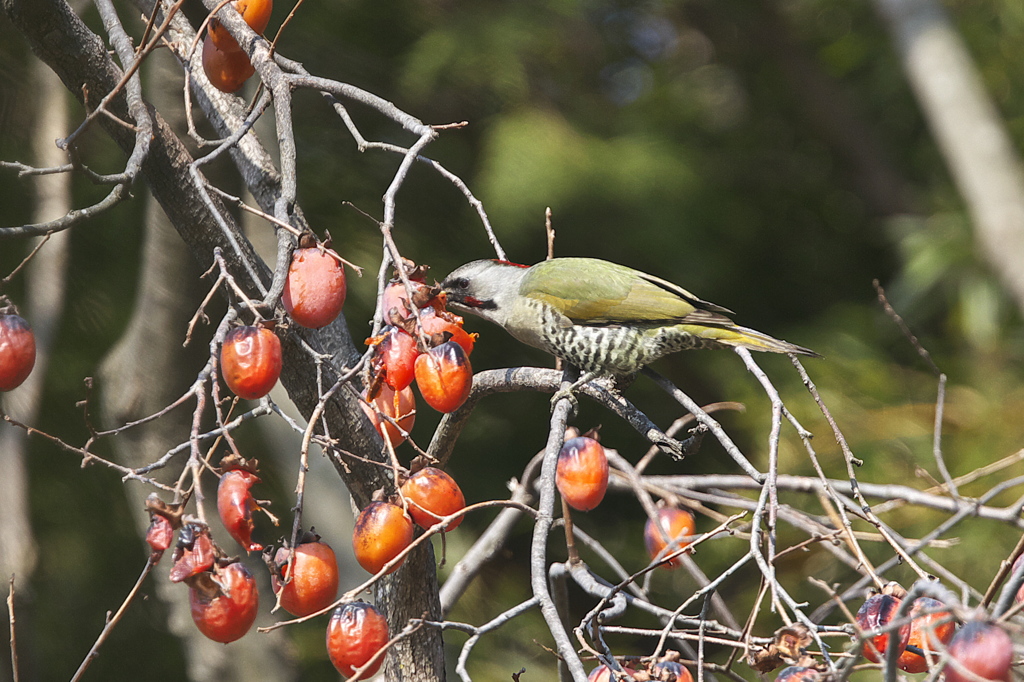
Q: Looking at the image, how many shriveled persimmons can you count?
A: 3